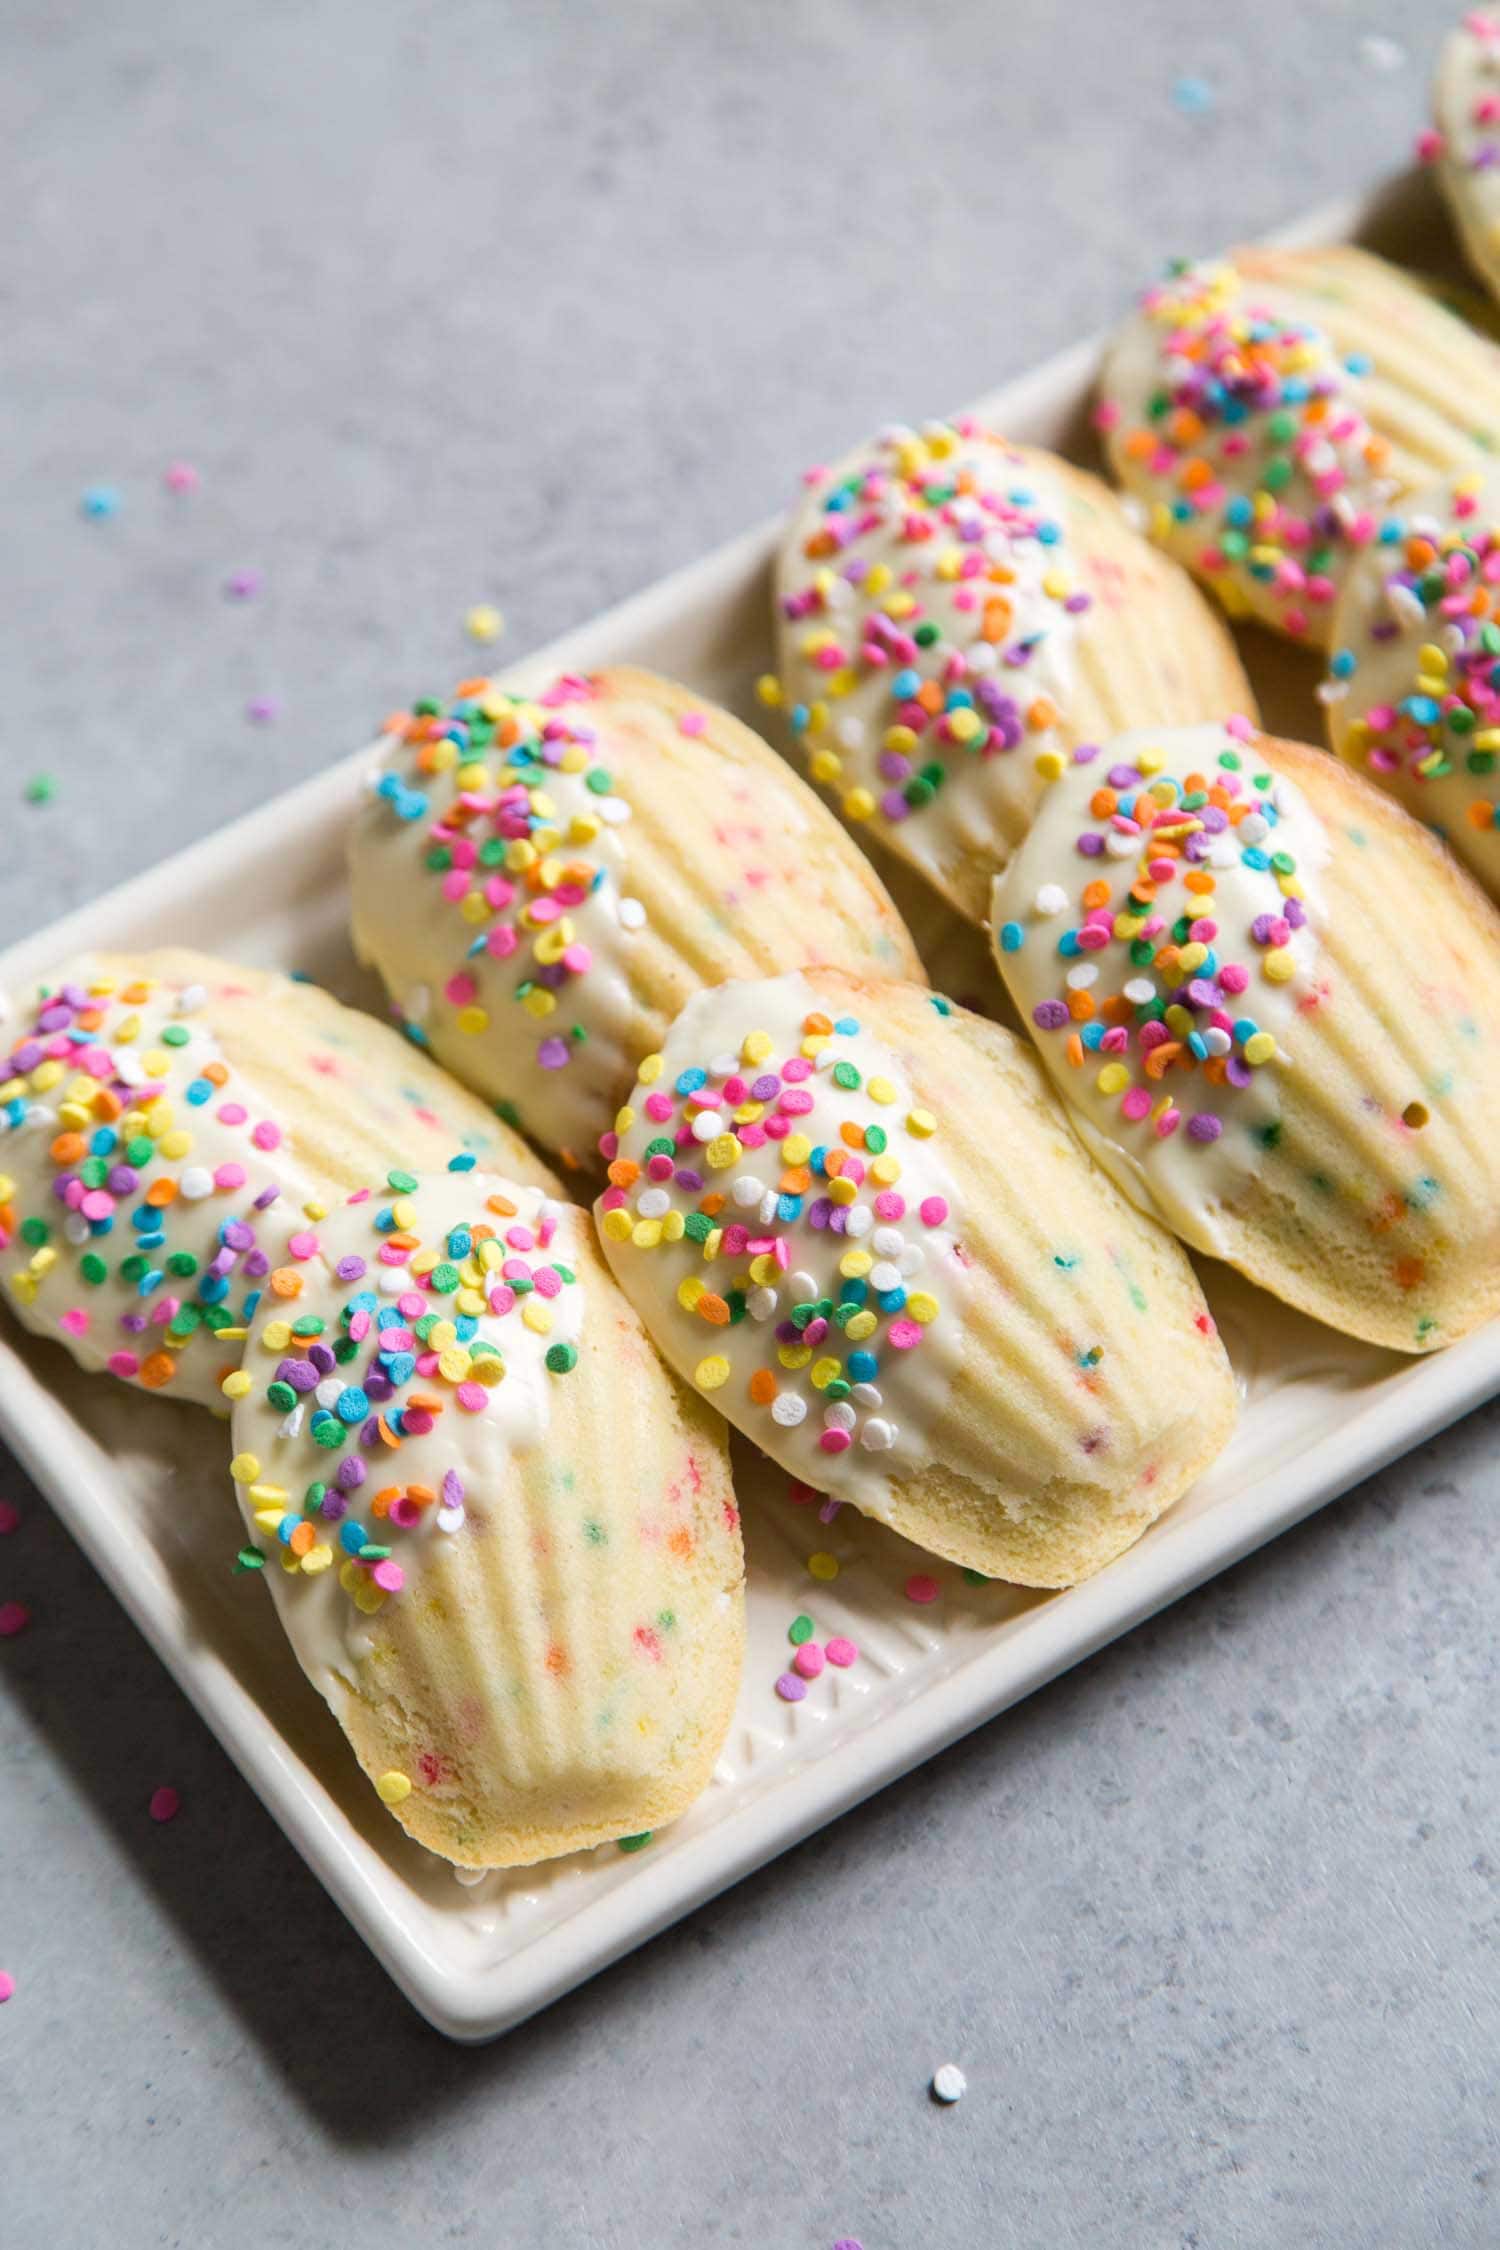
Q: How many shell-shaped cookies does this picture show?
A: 9